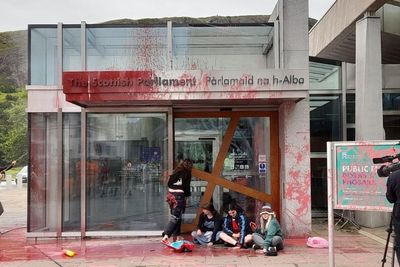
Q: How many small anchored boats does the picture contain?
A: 0